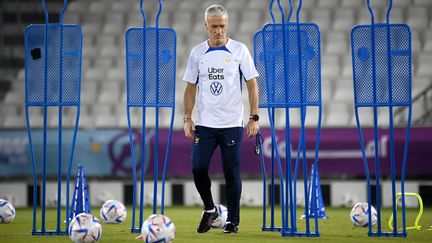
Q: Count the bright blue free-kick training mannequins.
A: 5